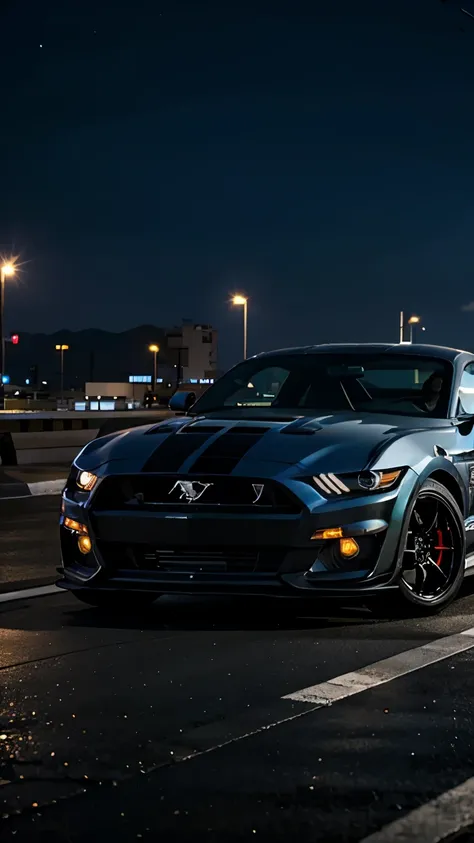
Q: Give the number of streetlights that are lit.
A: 5